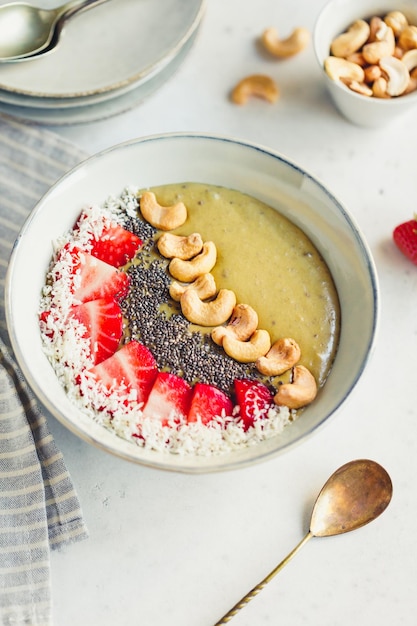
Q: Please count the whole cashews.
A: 11